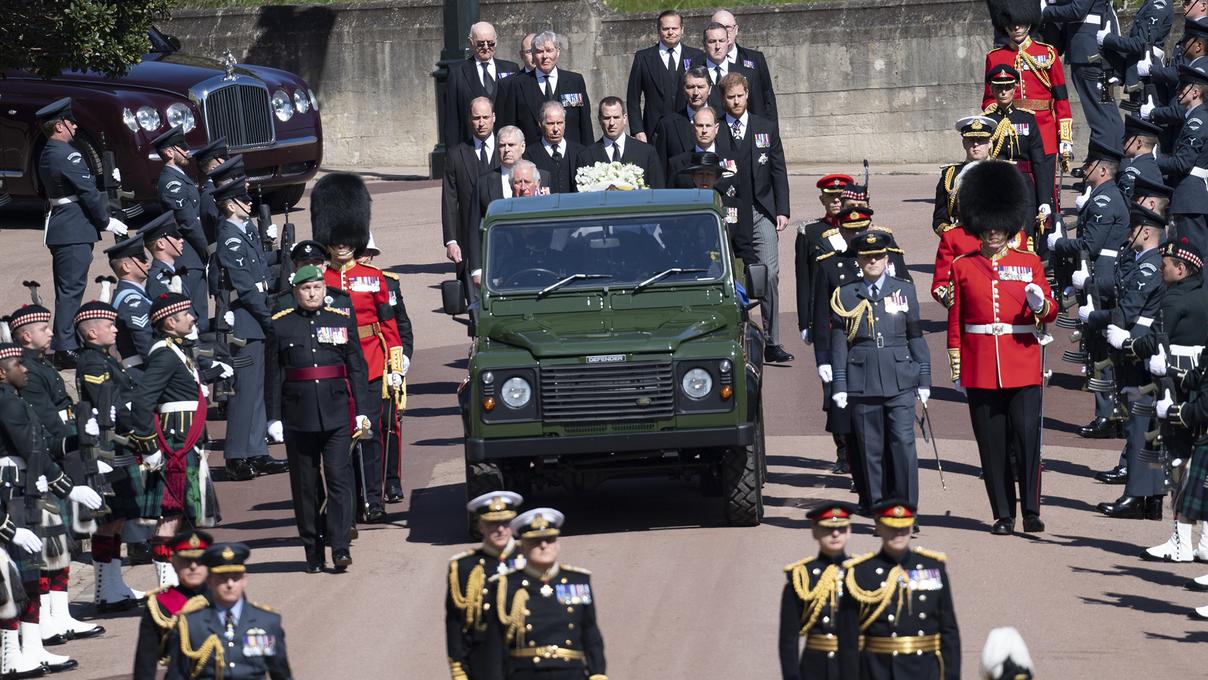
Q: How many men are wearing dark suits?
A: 14